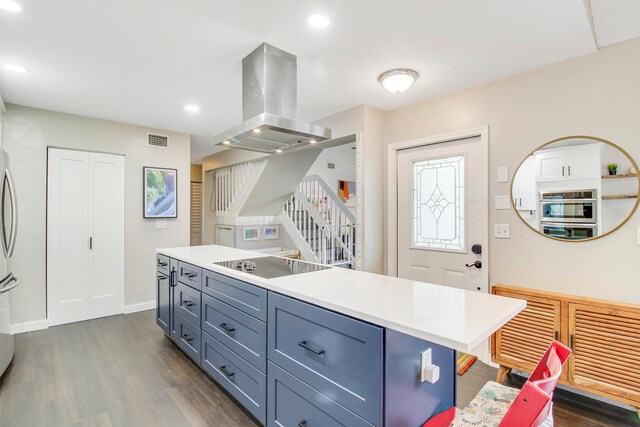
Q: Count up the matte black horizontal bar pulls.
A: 9